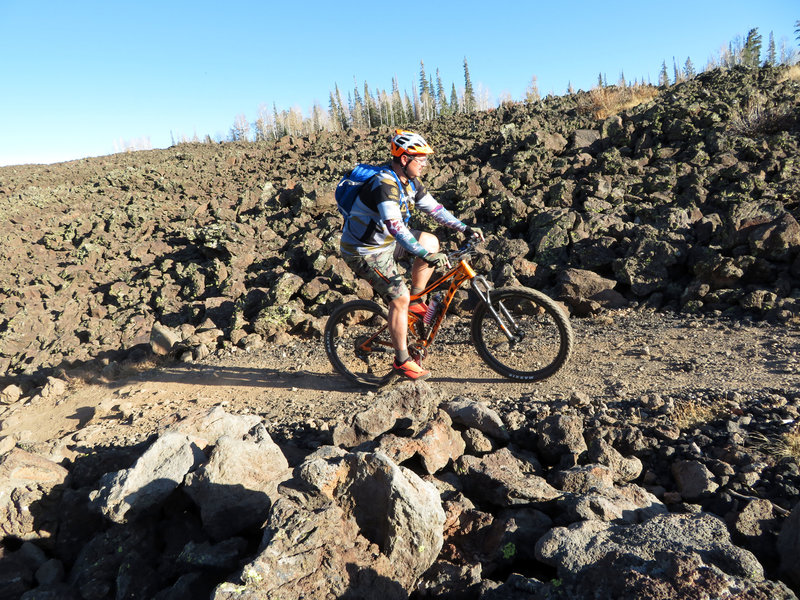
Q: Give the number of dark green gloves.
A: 2